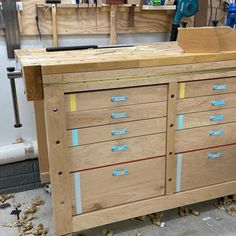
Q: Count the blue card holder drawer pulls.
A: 10